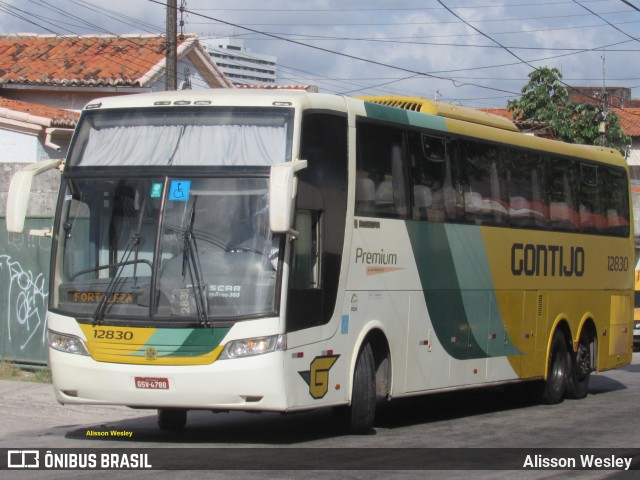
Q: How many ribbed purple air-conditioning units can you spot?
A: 0